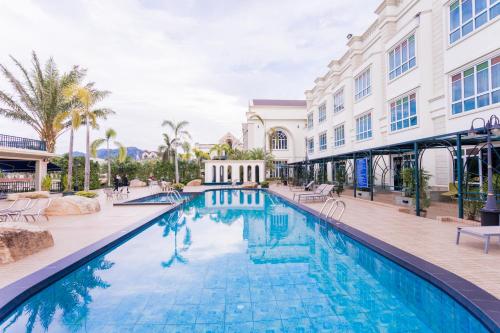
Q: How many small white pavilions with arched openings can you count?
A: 1